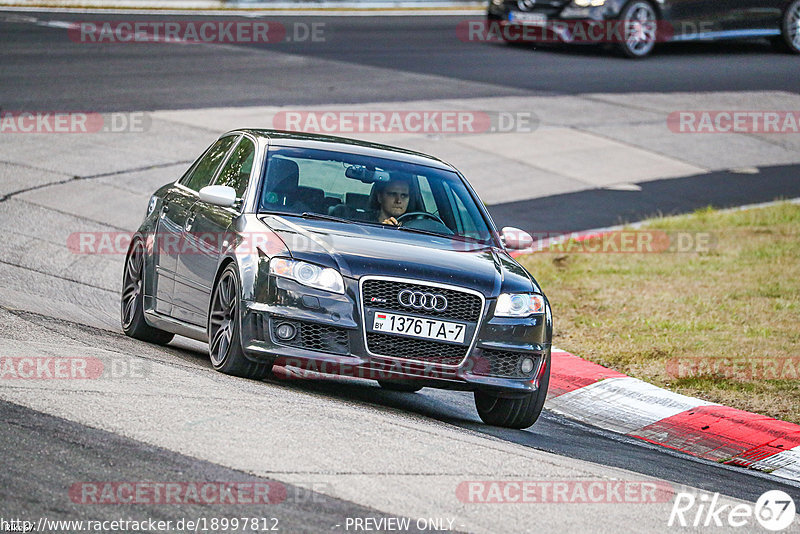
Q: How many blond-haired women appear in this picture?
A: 0